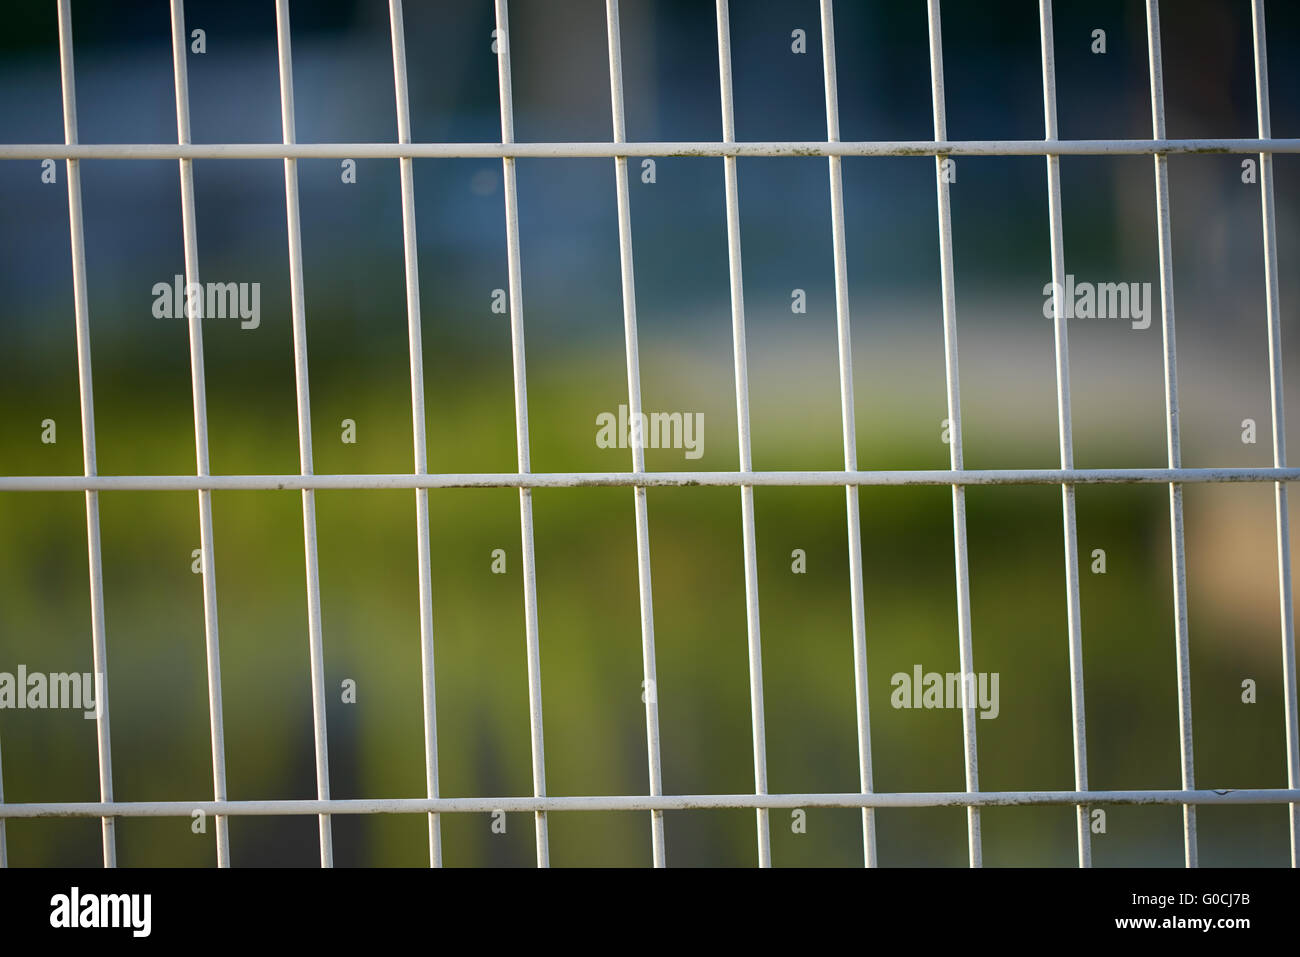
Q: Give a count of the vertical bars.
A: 12